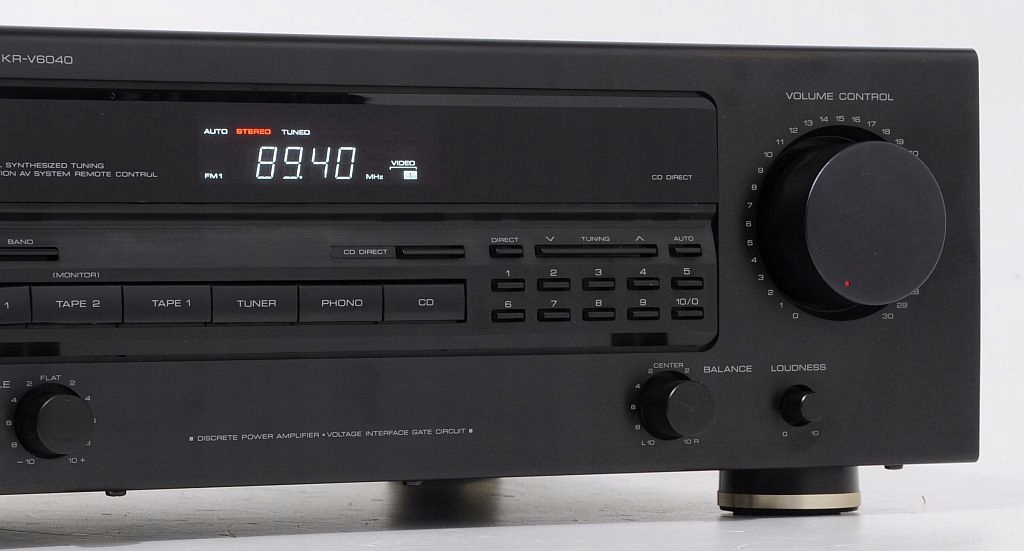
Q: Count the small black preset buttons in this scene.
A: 10